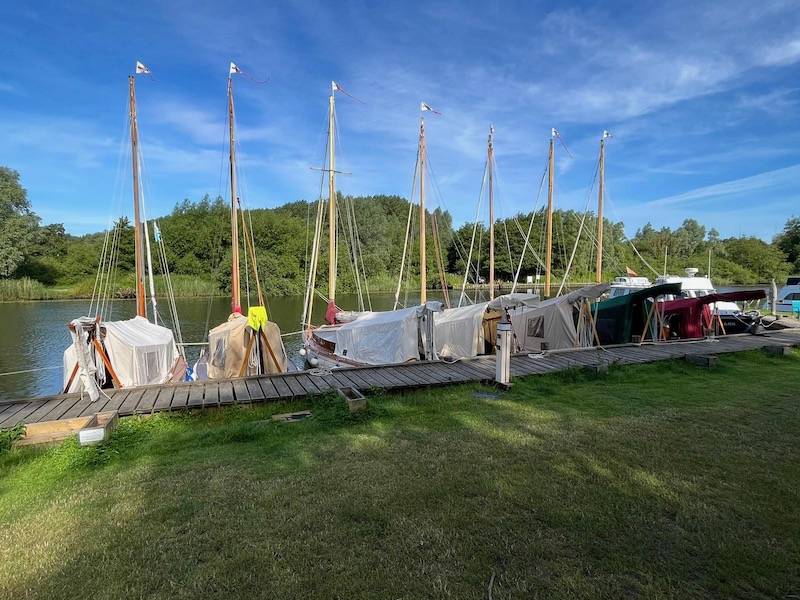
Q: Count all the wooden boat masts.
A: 7